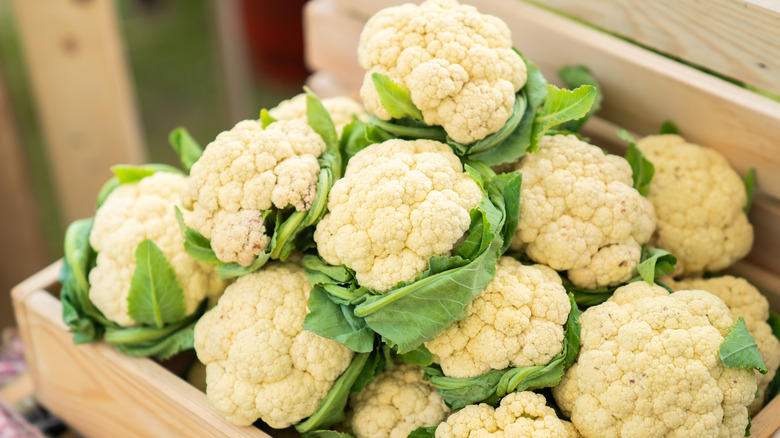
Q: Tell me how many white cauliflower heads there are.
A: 13